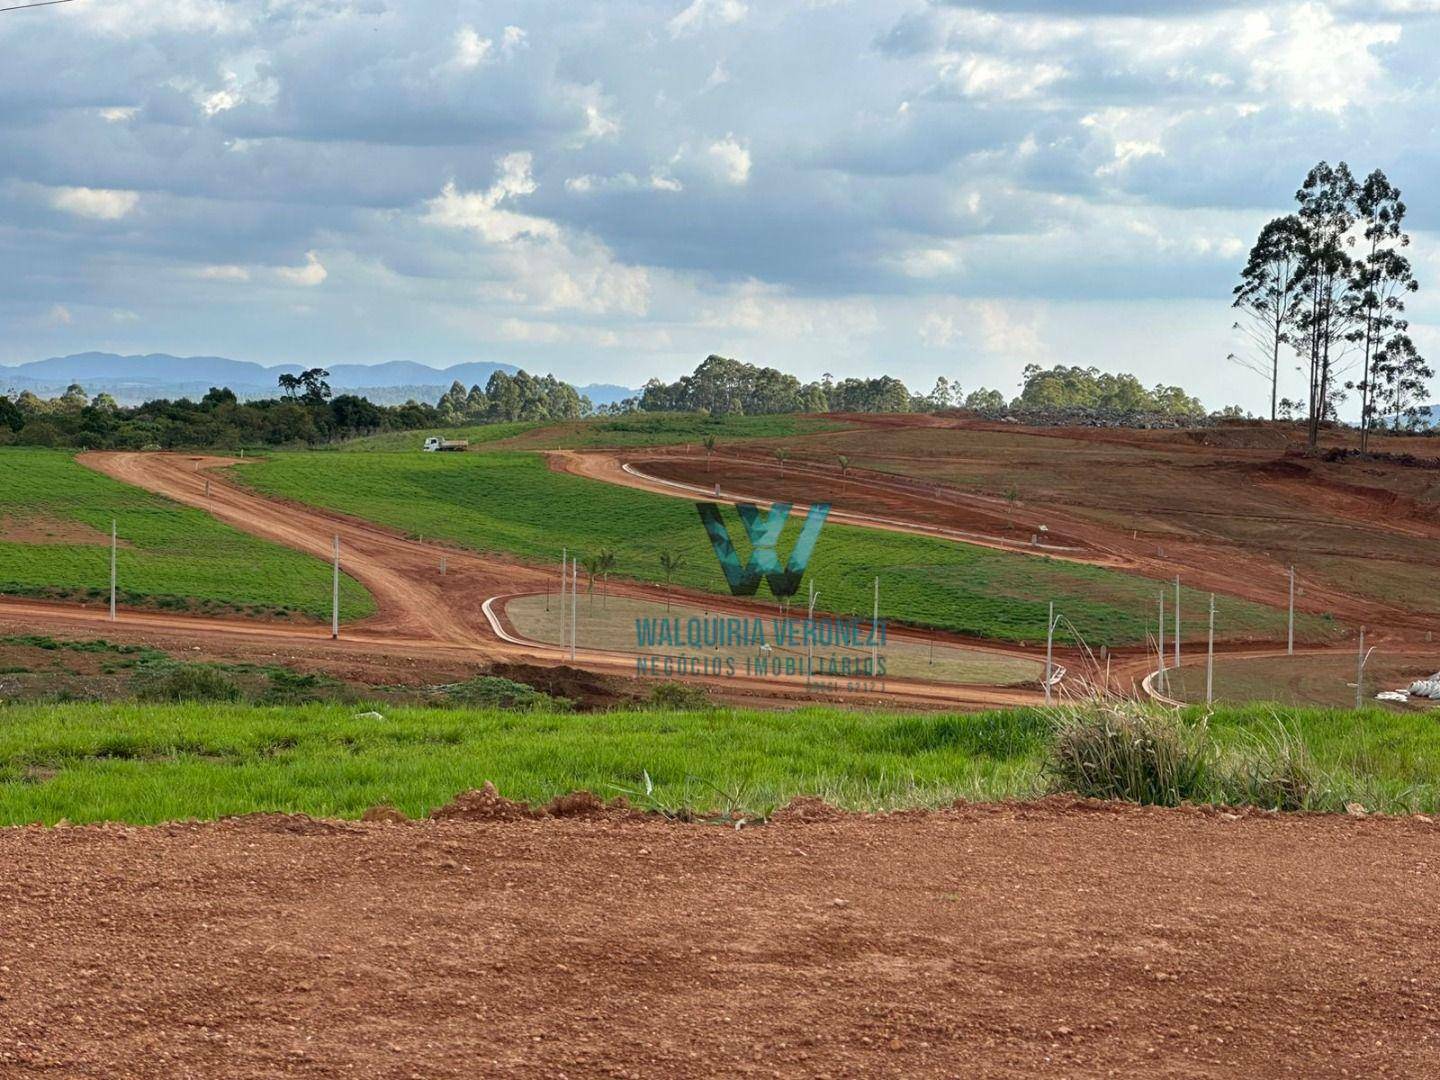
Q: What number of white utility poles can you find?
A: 12